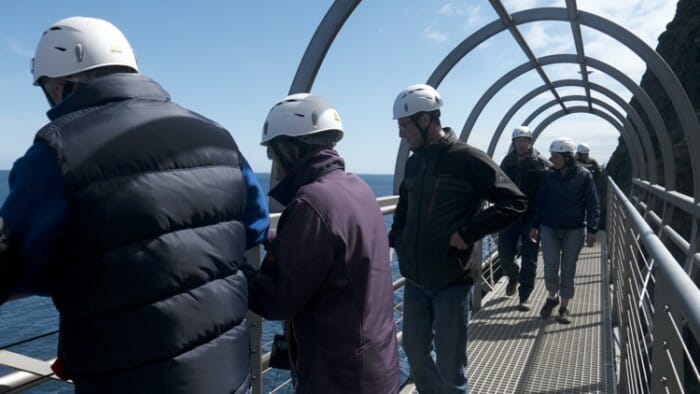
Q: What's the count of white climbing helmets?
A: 6